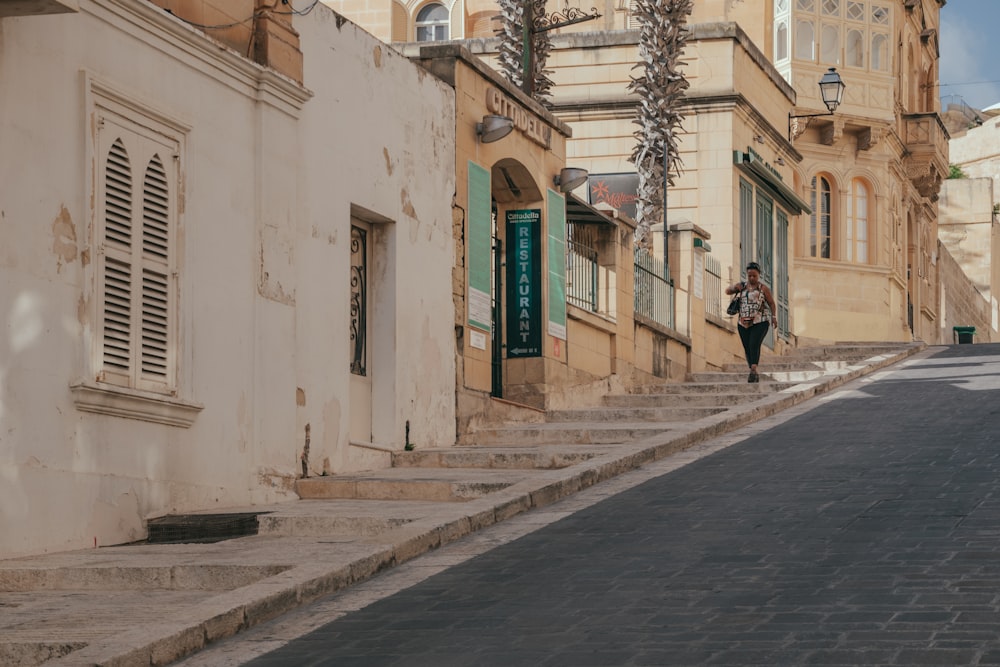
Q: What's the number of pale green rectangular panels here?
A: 2